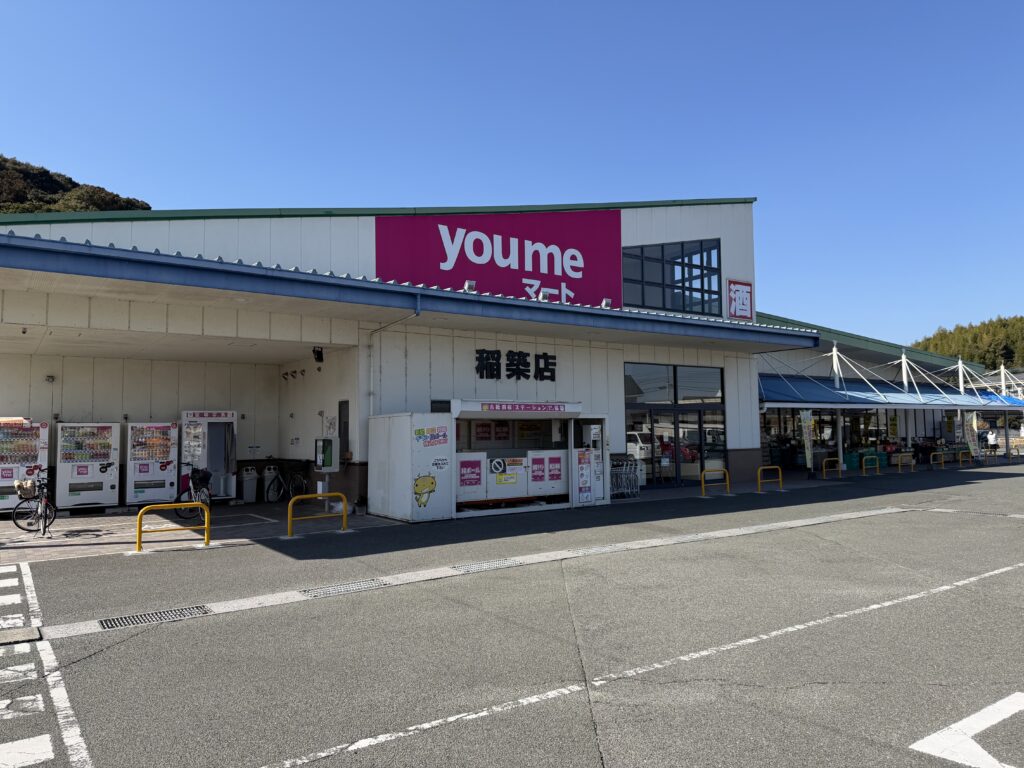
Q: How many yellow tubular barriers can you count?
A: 11